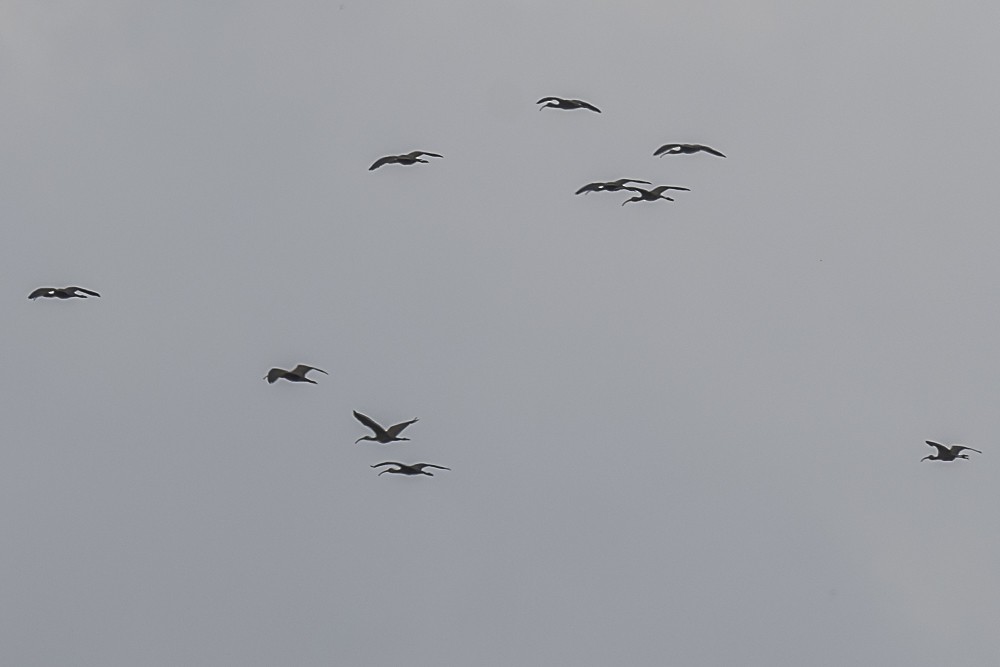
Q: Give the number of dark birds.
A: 10